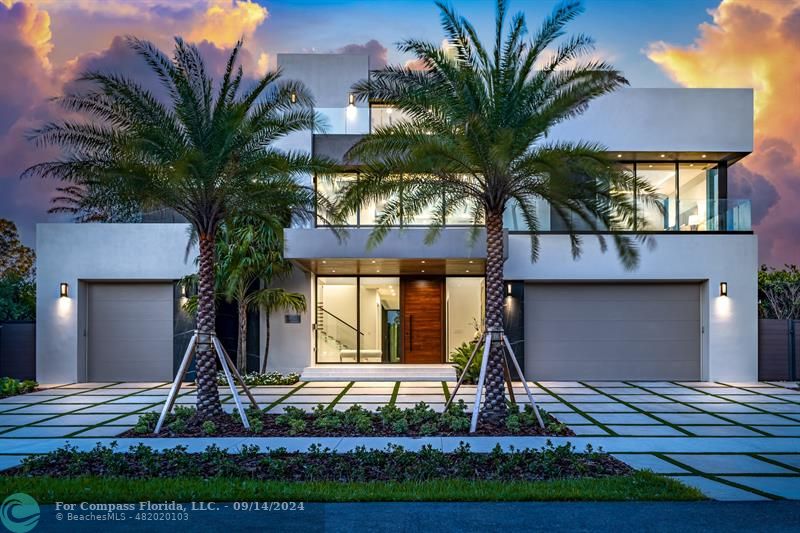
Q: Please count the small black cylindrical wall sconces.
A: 6